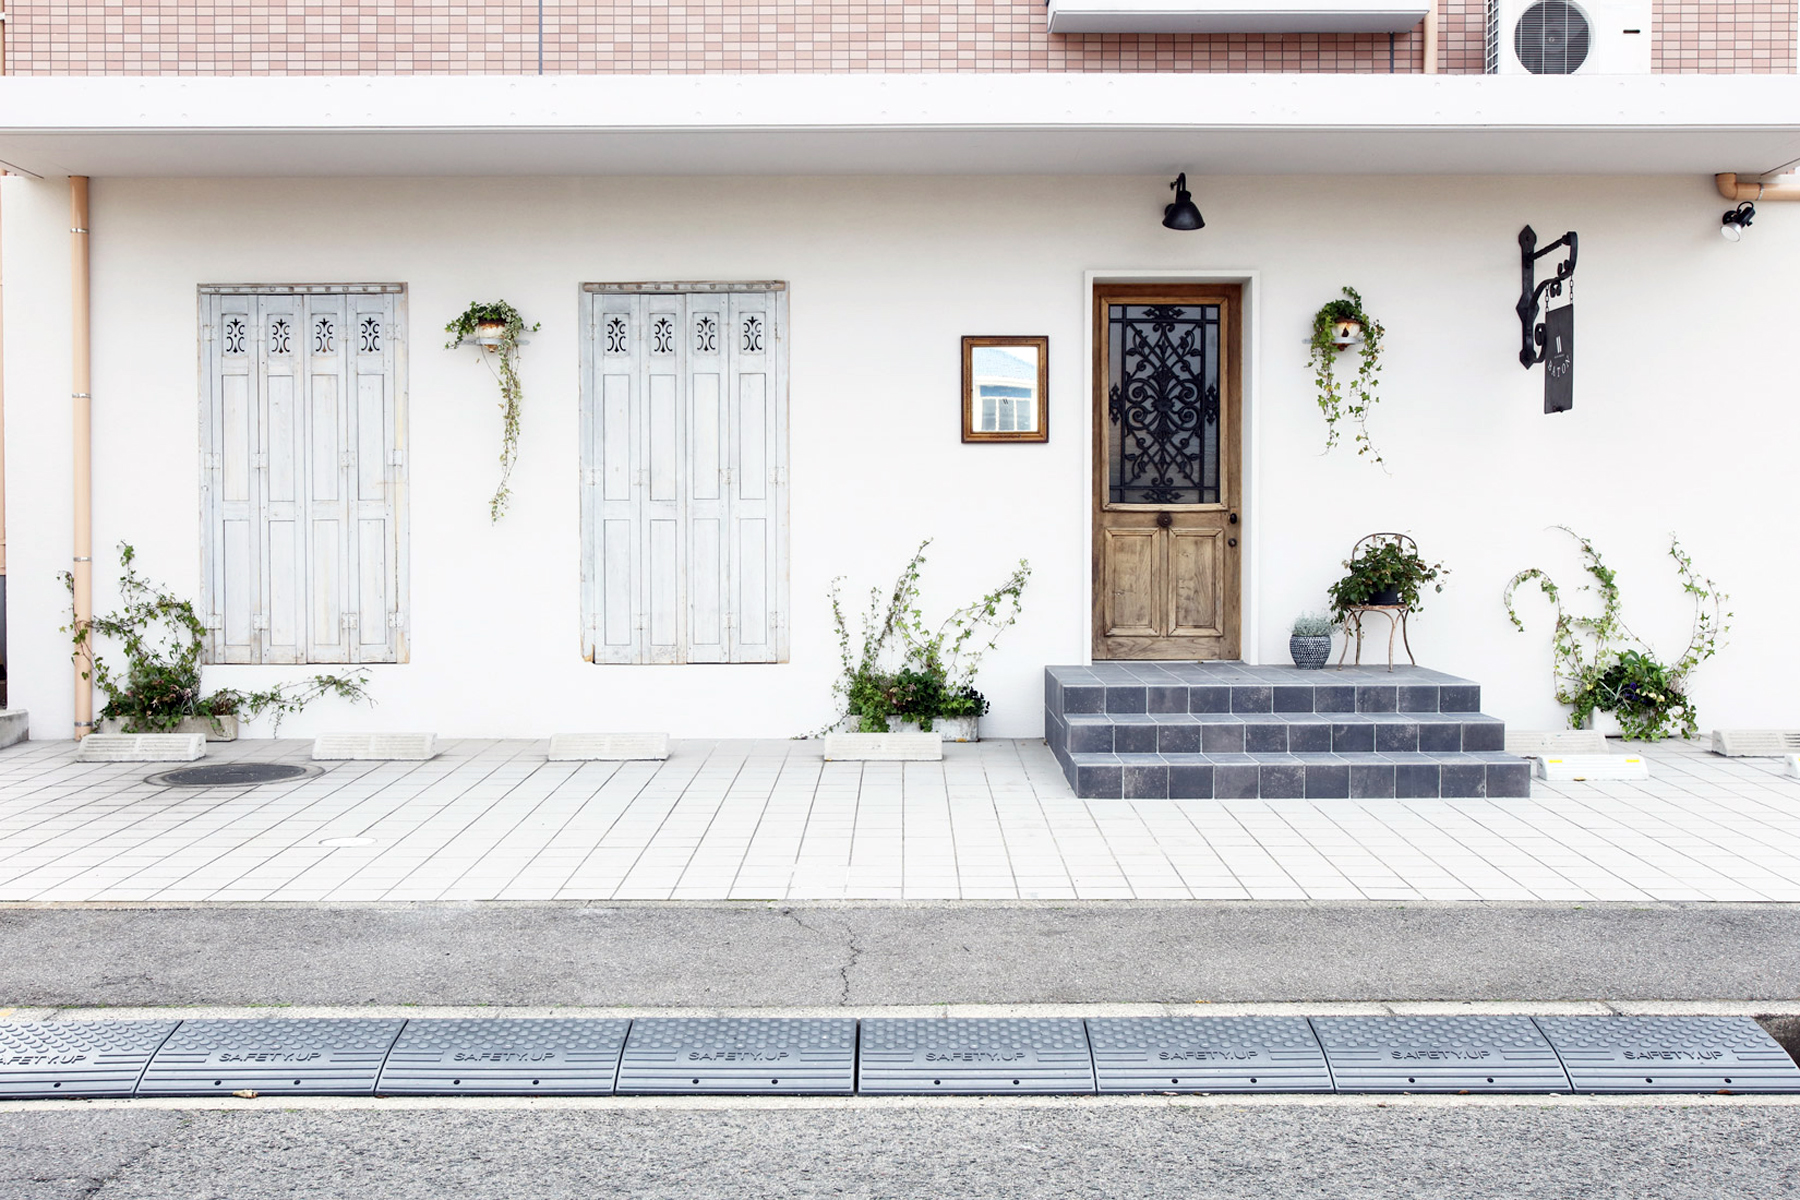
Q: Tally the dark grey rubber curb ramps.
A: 8